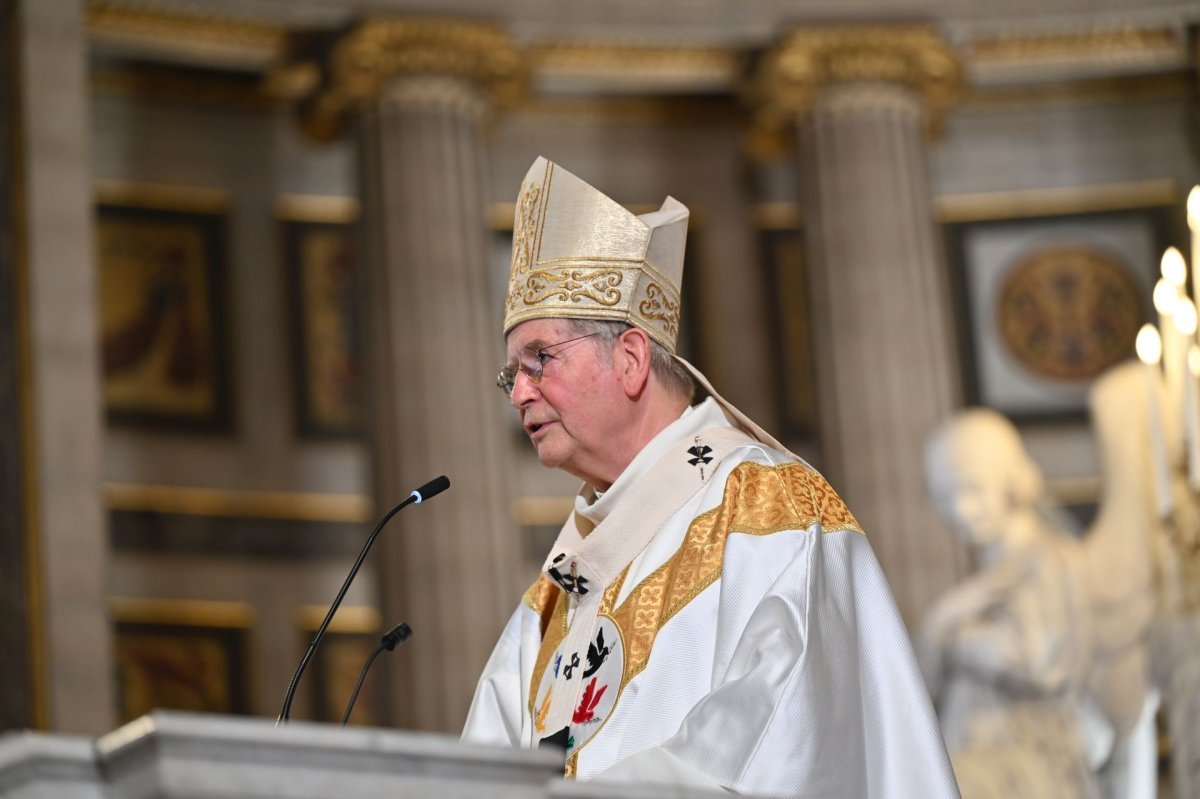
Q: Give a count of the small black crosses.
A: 3